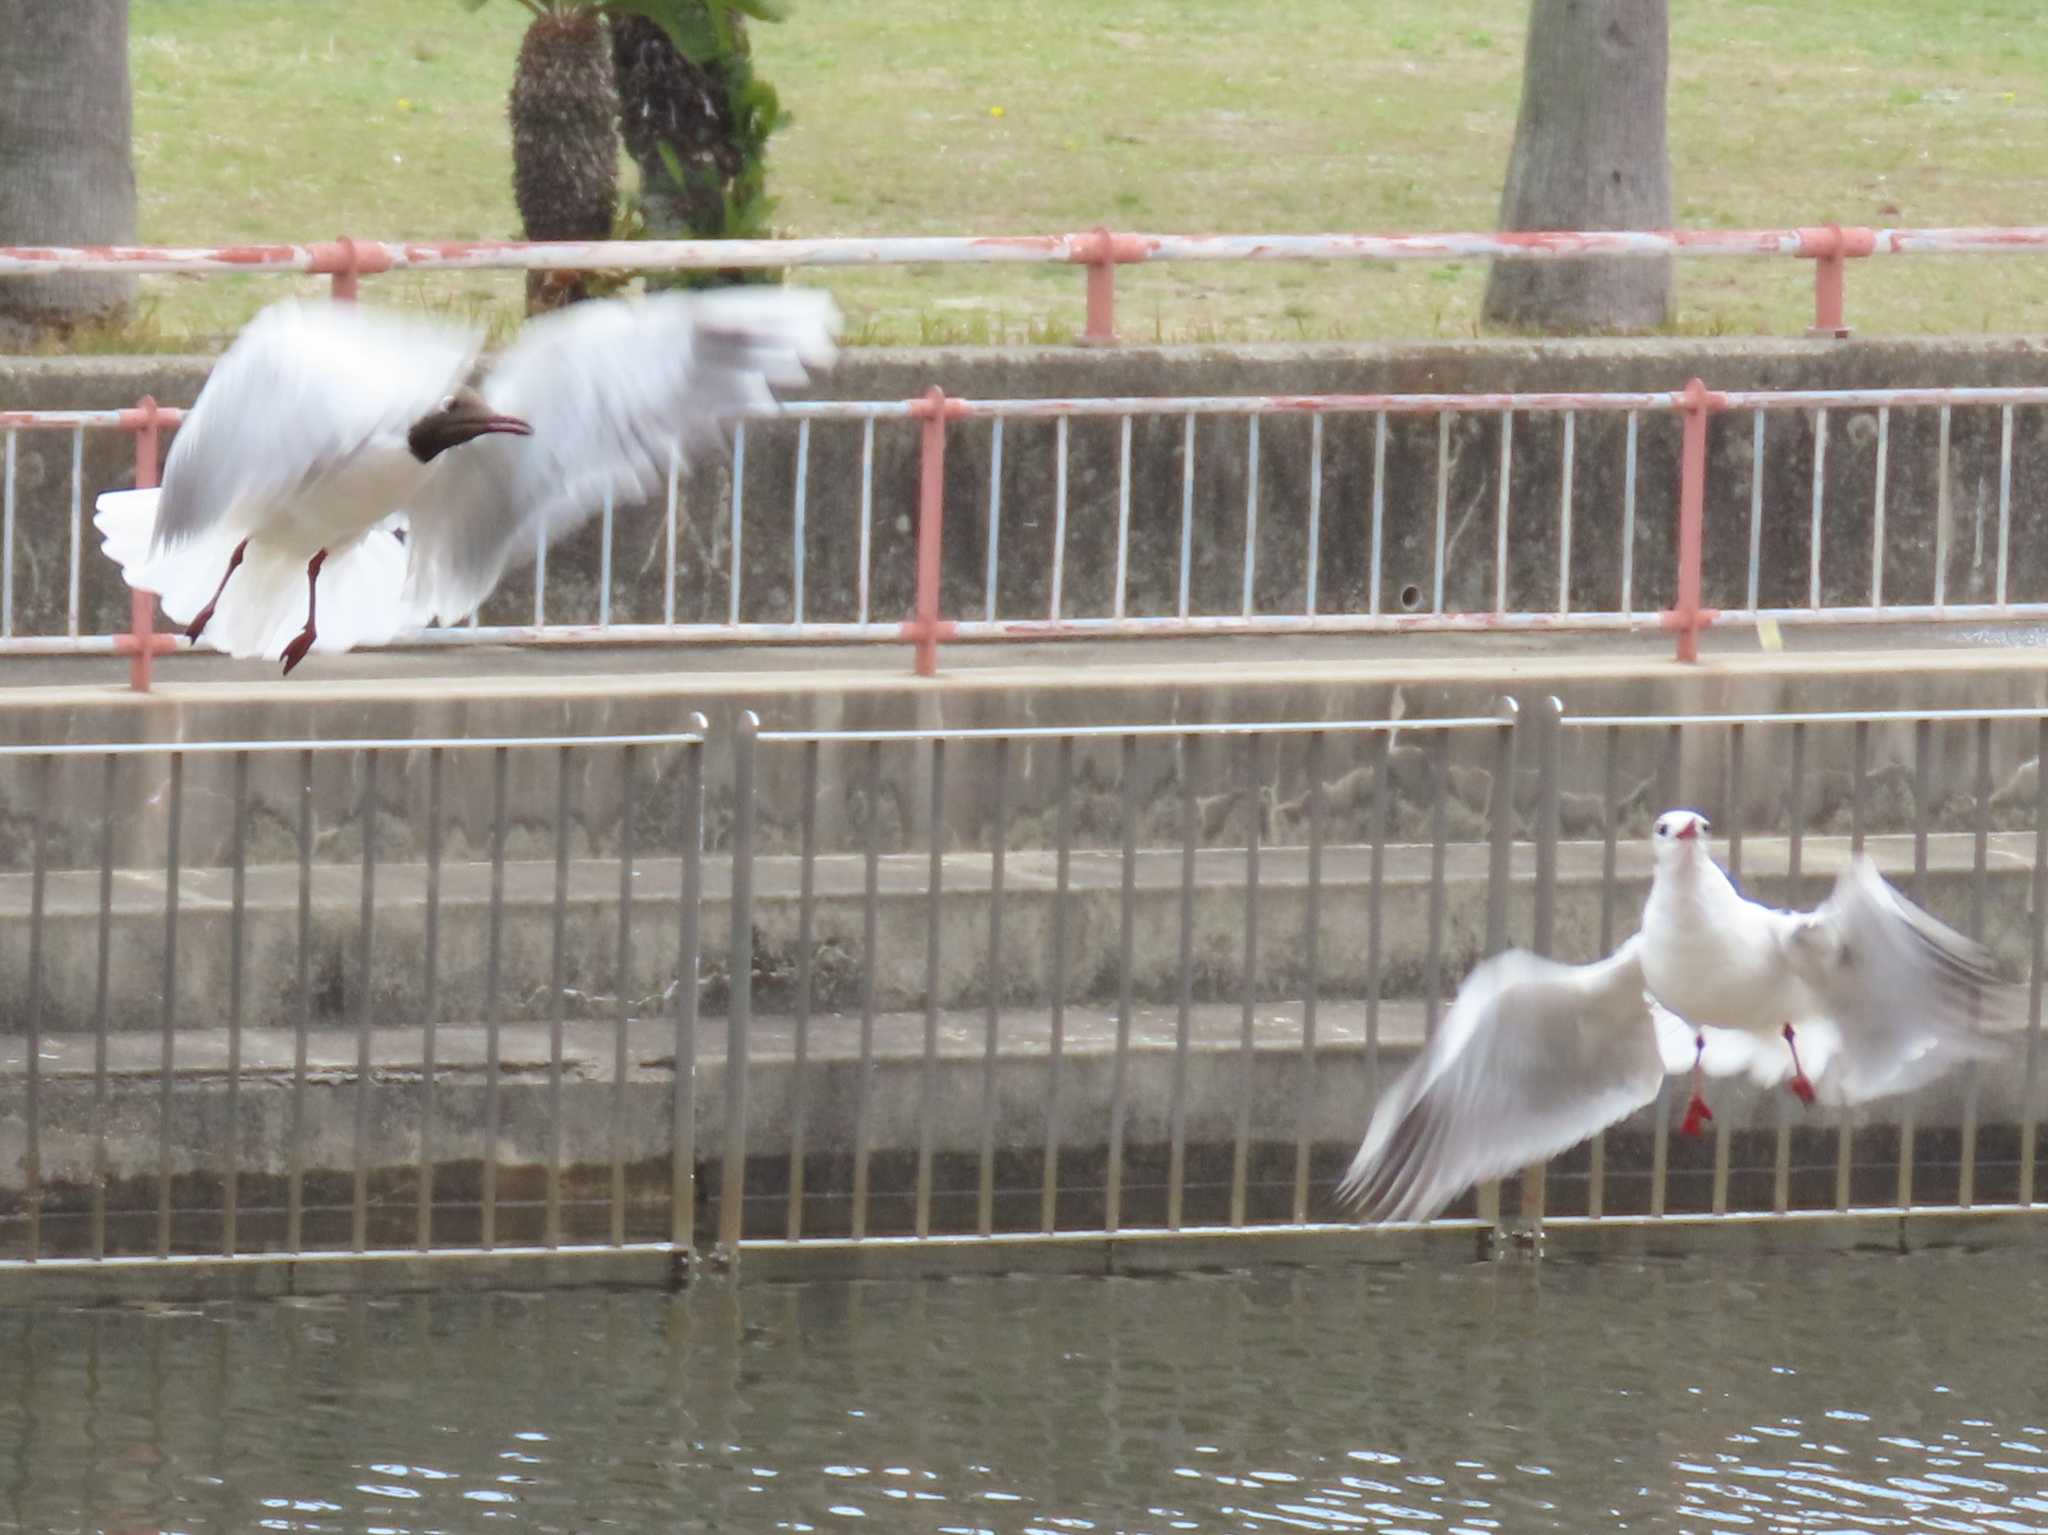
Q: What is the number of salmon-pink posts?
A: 6